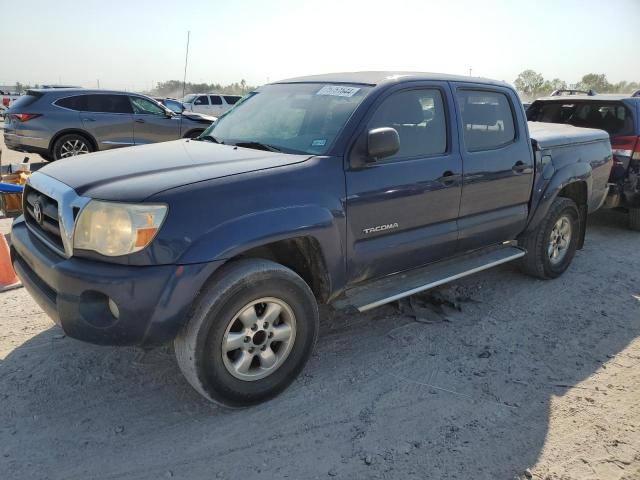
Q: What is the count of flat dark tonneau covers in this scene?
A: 1